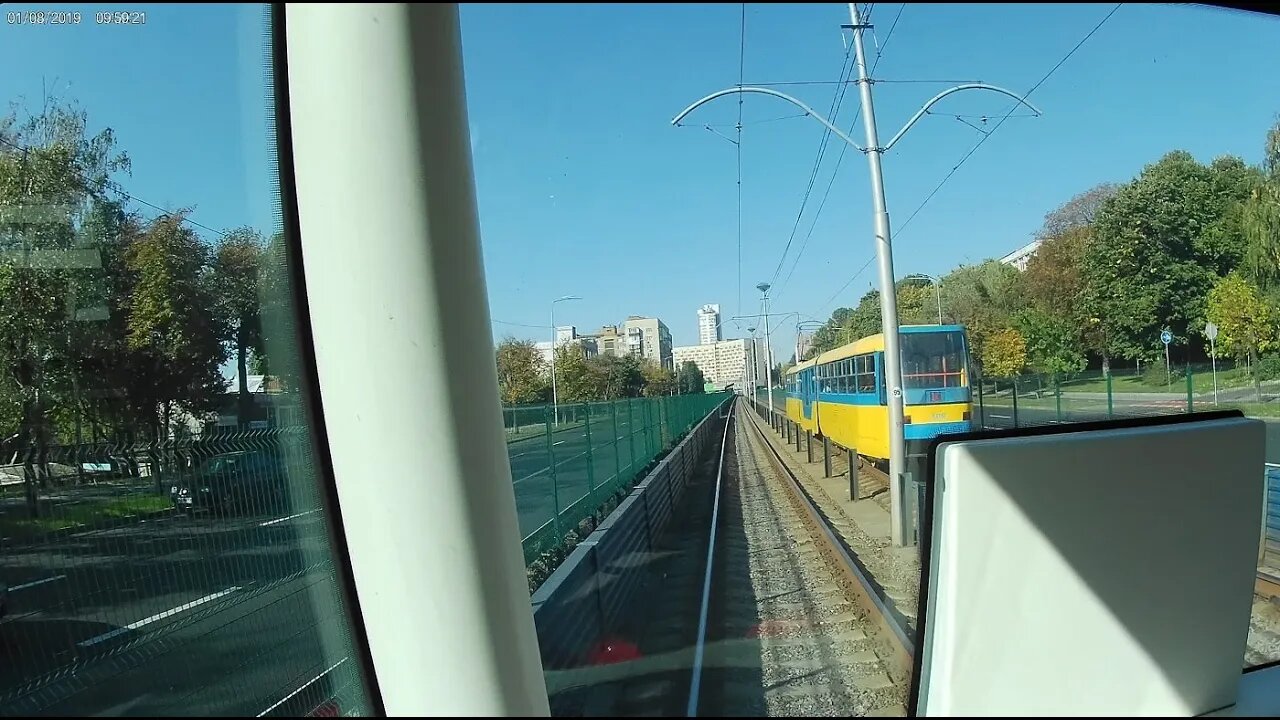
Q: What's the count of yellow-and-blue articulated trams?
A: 1